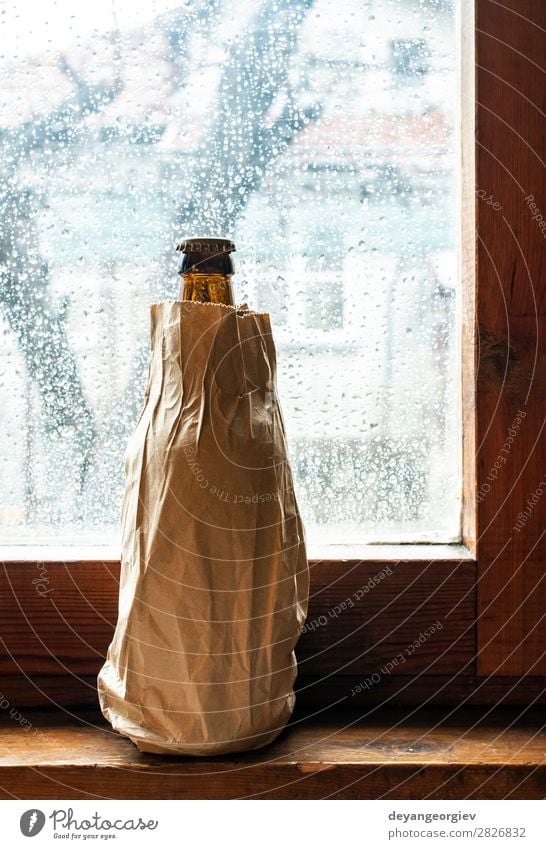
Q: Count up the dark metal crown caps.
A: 1